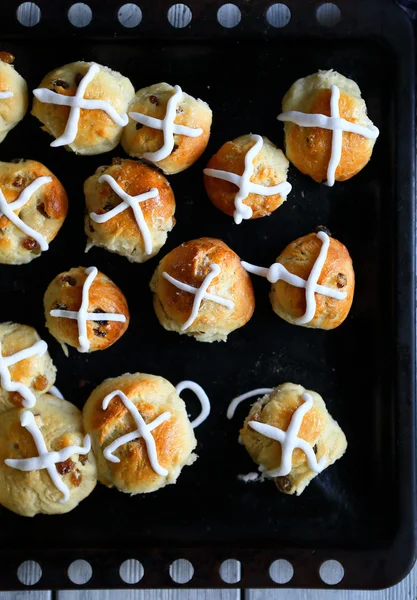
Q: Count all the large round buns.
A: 14